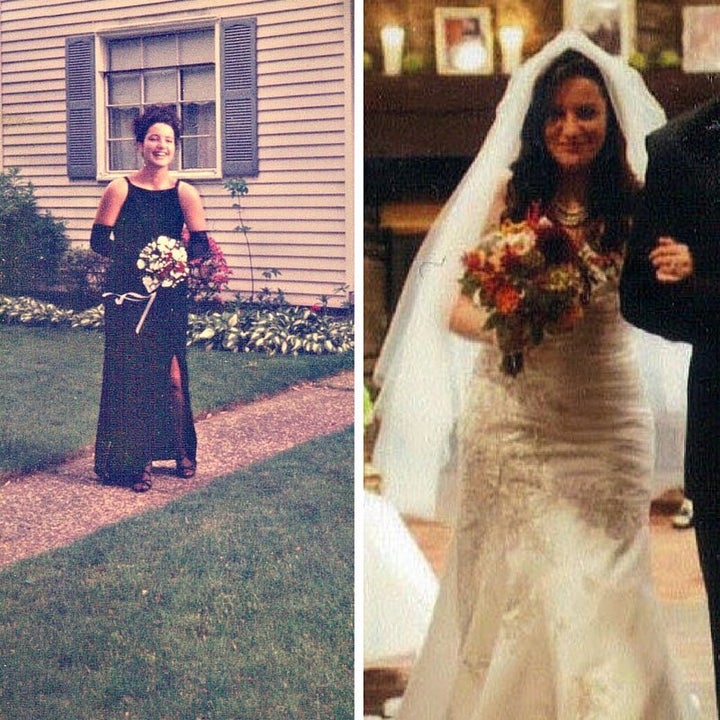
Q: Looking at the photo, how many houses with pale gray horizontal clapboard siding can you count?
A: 1